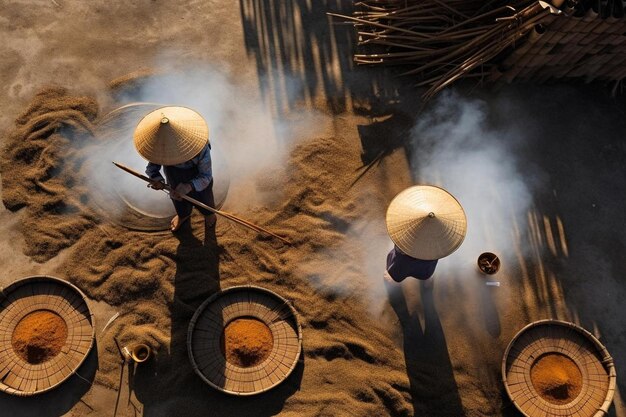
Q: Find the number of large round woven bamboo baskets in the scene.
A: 3